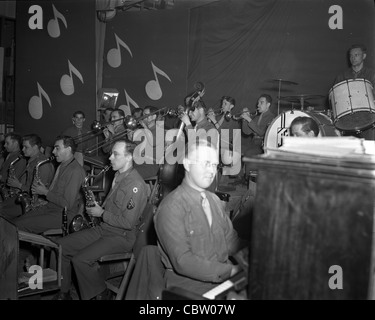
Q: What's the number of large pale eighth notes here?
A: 6